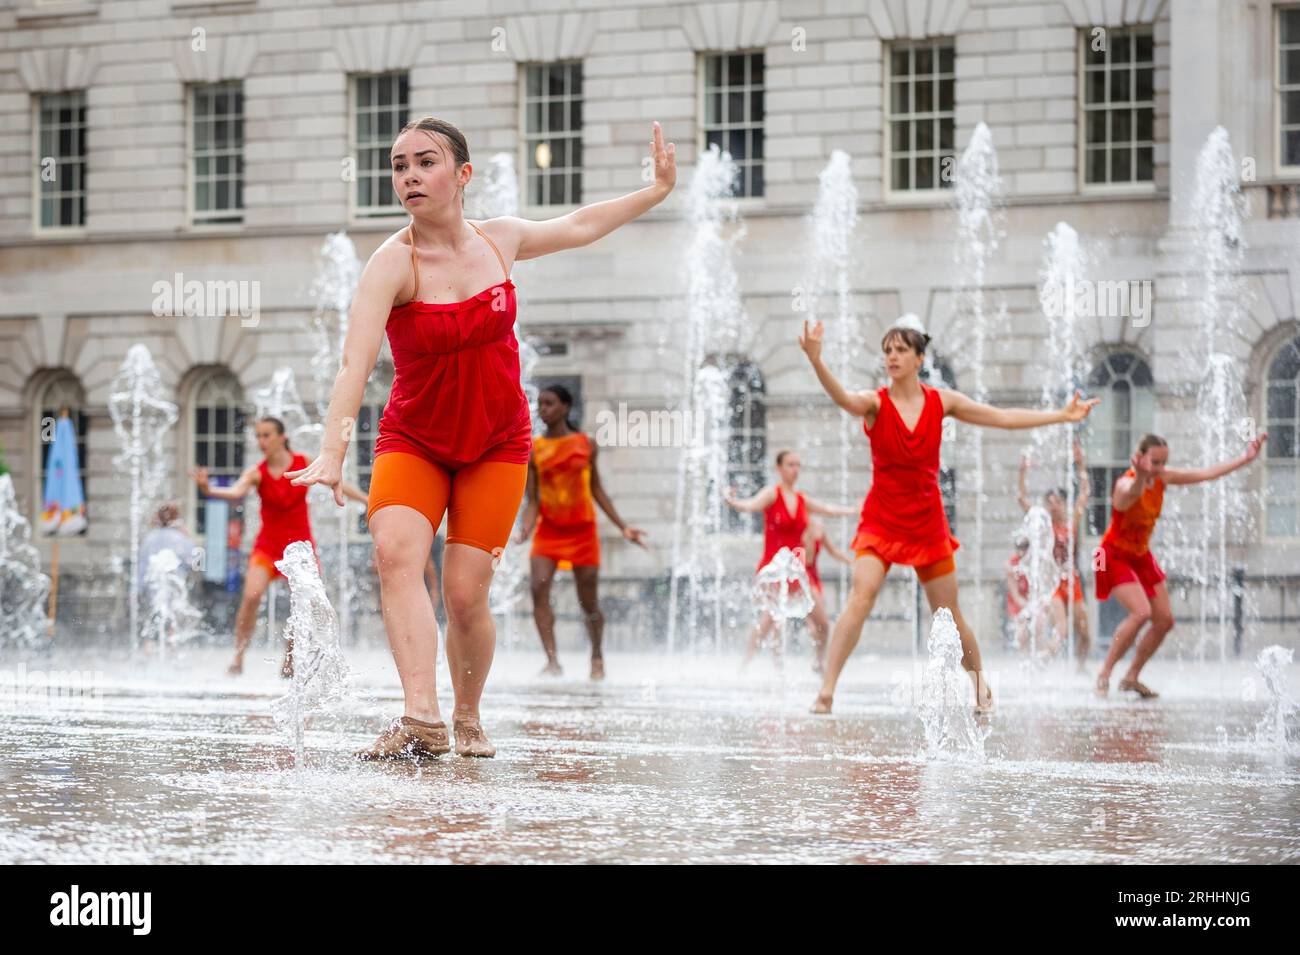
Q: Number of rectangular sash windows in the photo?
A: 8